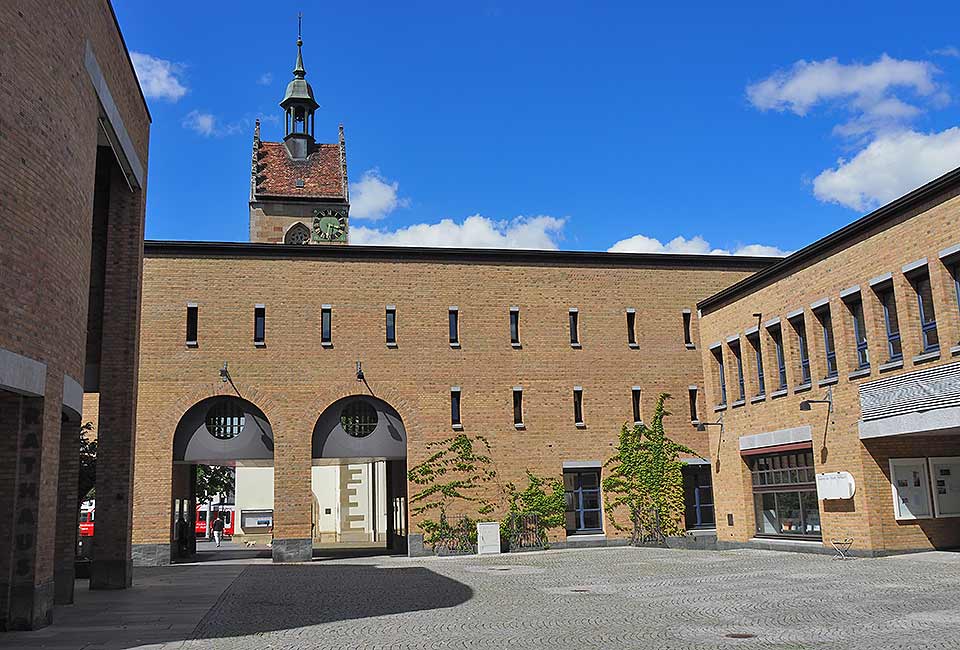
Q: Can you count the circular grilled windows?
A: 2